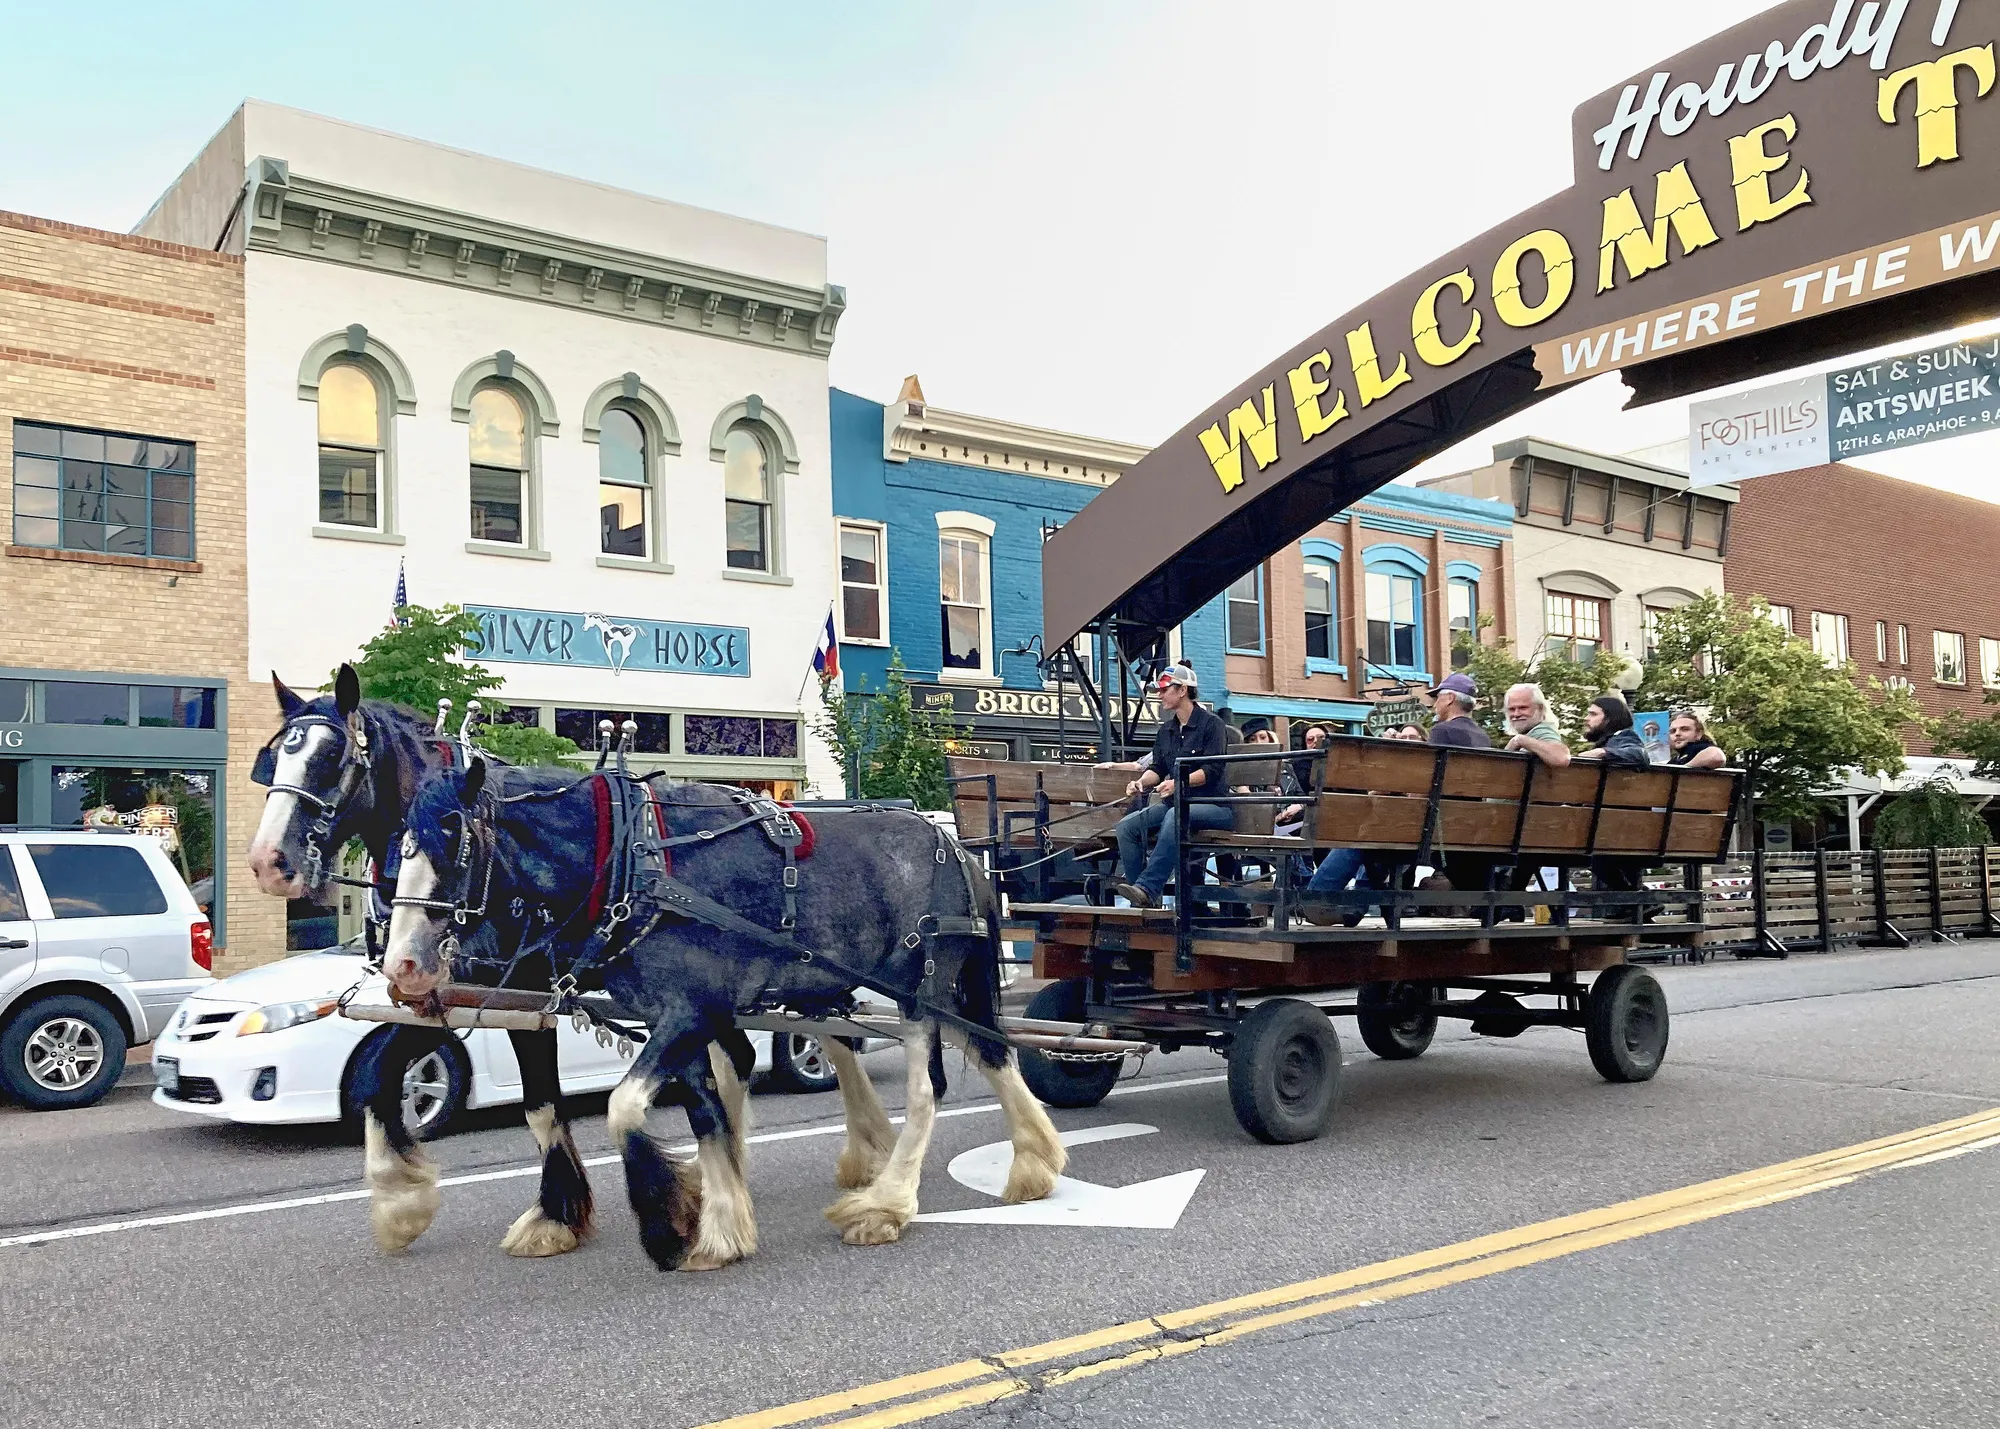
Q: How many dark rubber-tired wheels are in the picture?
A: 7